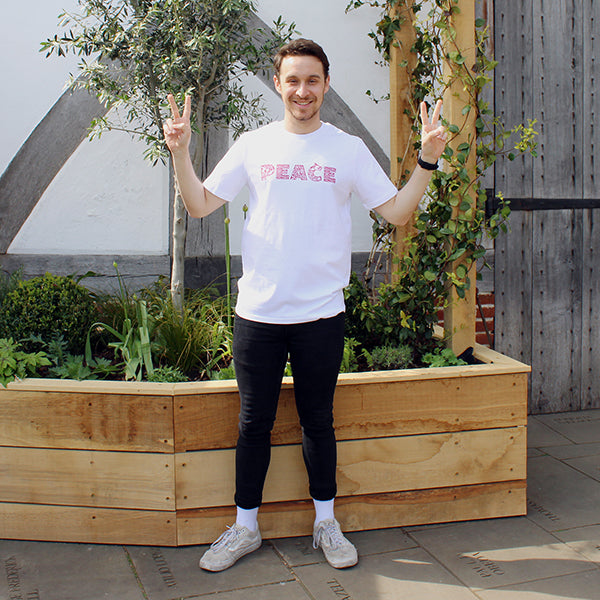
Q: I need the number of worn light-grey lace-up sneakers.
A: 2